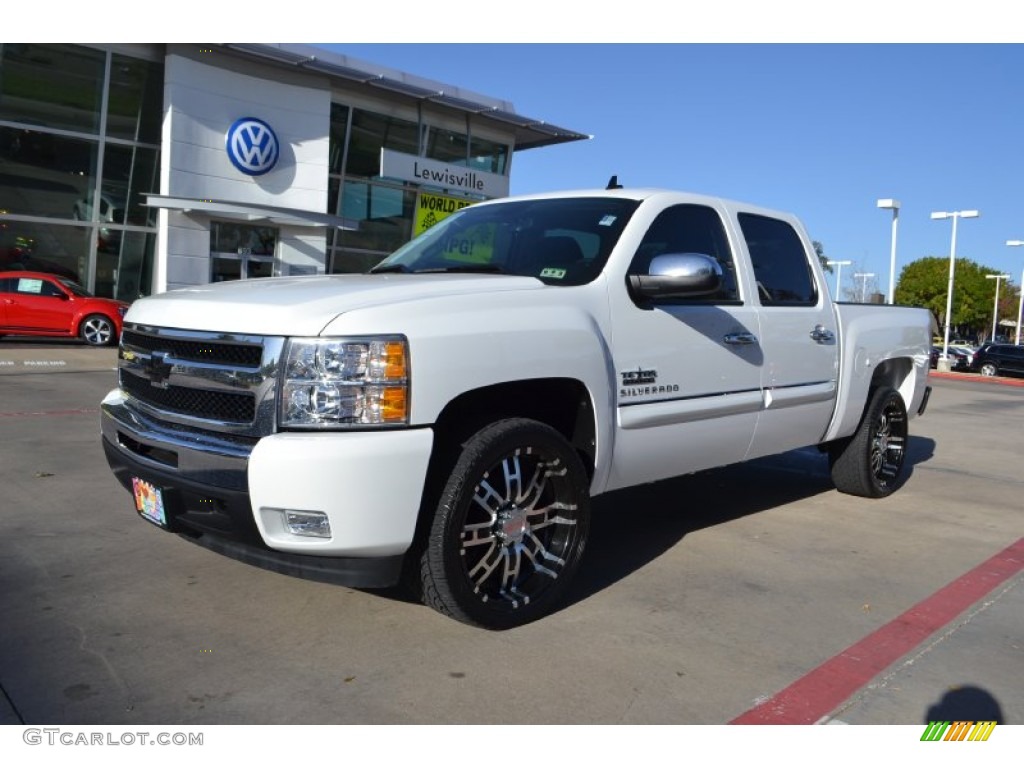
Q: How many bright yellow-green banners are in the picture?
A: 1